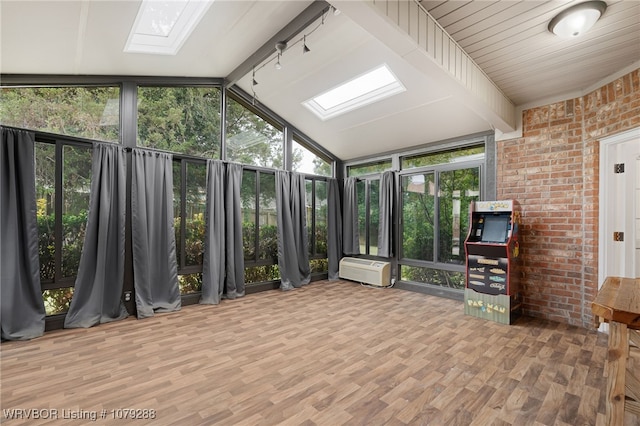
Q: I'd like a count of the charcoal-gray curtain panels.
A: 10